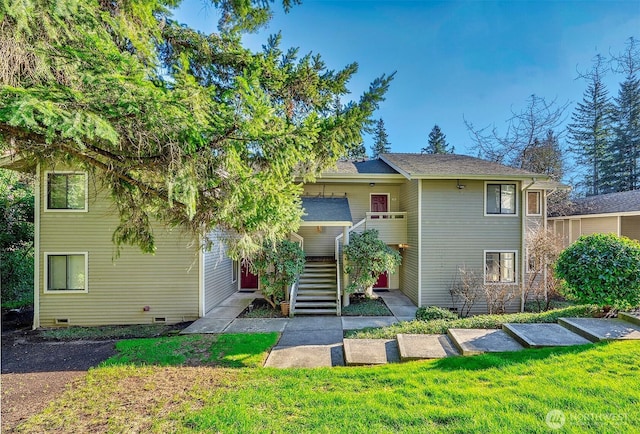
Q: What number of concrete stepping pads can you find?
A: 6